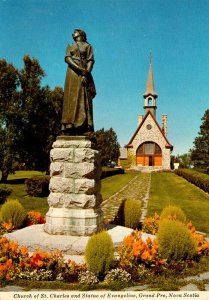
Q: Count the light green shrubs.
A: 5